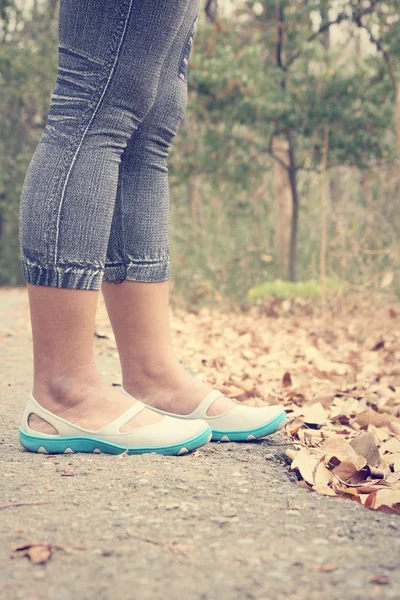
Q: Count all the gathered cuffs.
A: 2